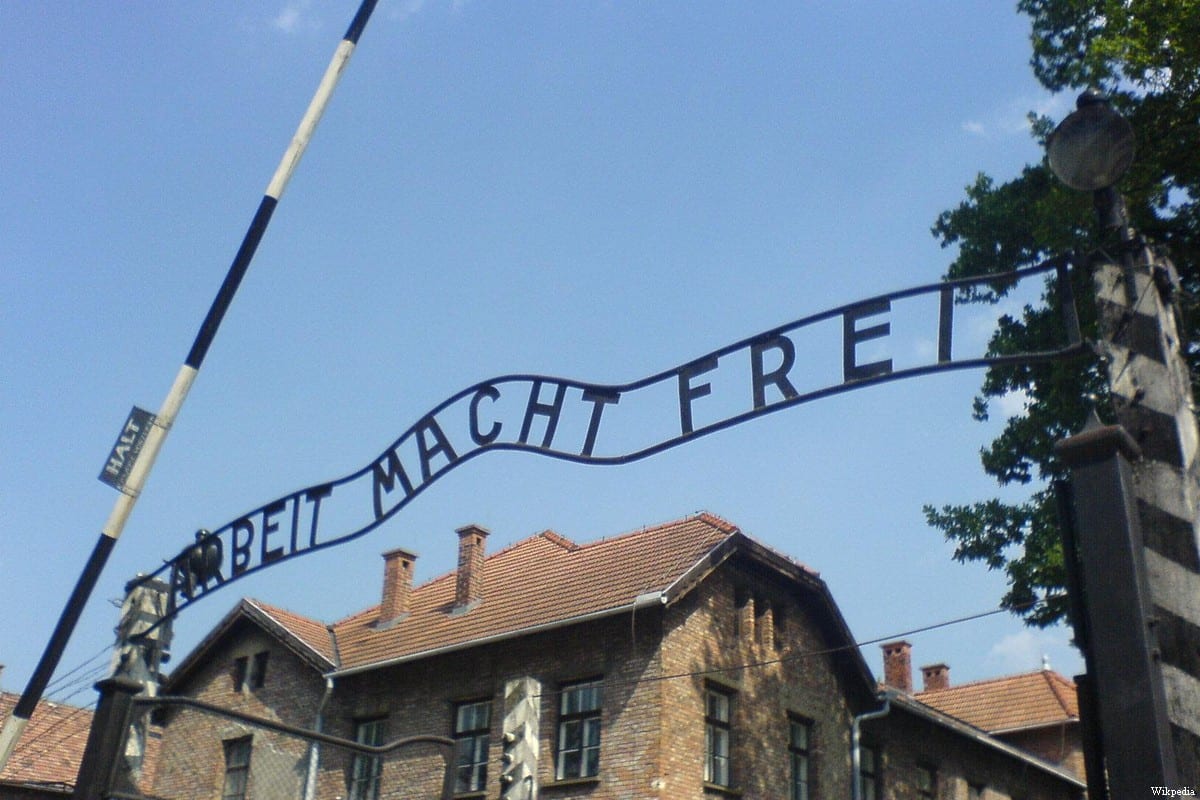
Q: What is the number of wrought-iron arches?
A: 1